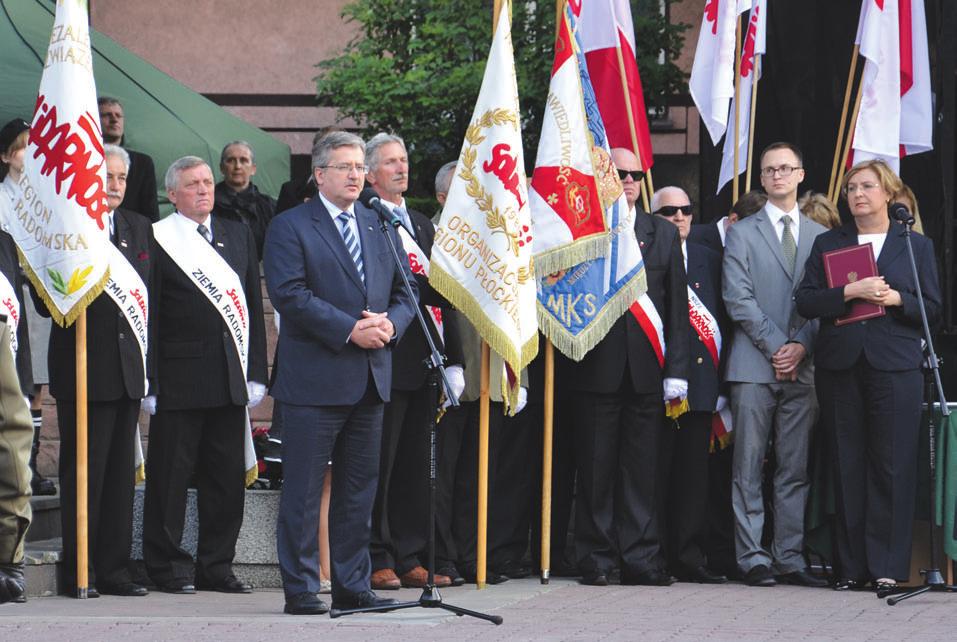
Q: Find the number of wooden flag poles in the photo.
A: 9